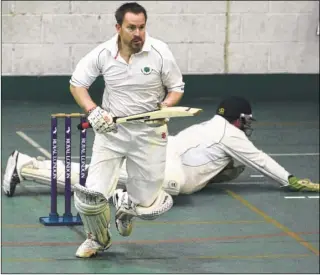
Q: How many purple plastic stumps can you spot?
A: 3